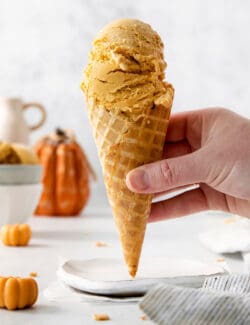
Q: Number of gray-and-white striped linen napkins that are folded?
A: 1